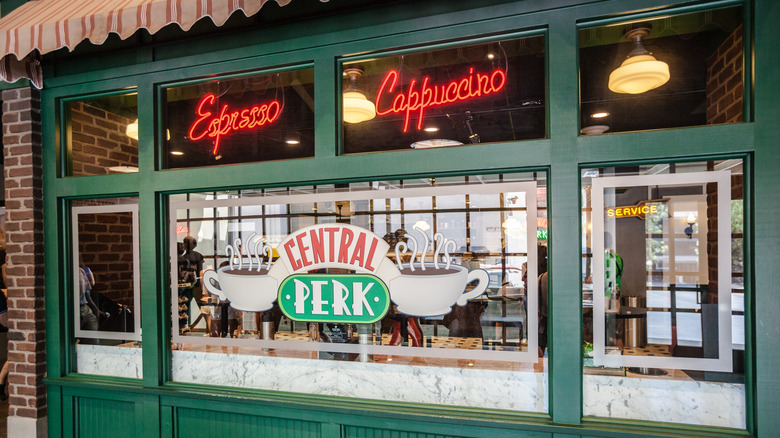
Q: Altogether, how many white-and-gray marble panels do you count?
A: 3